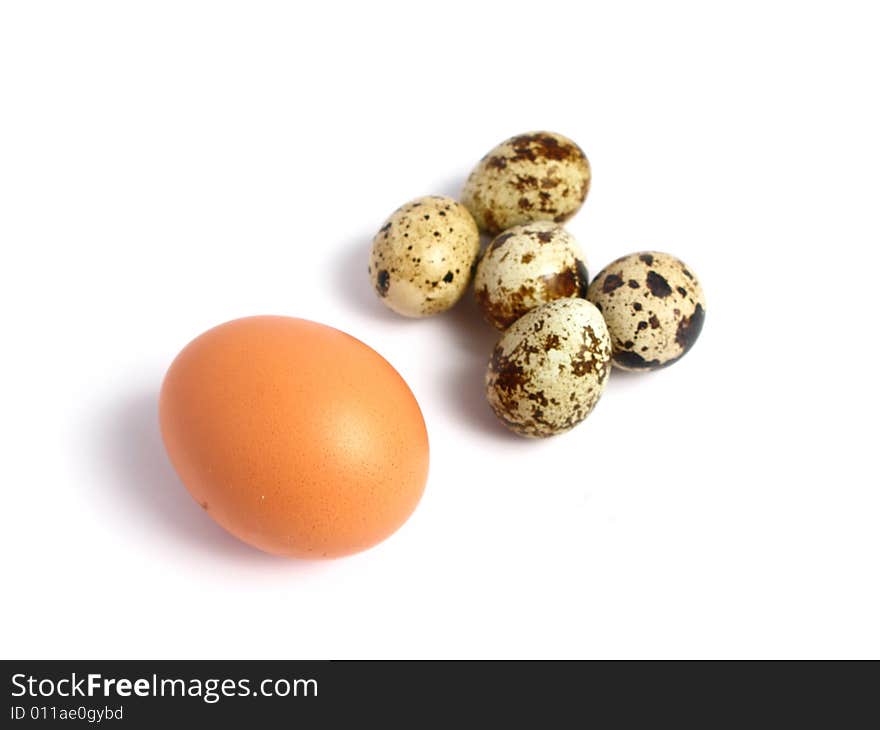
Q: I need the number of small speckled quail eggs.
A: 5